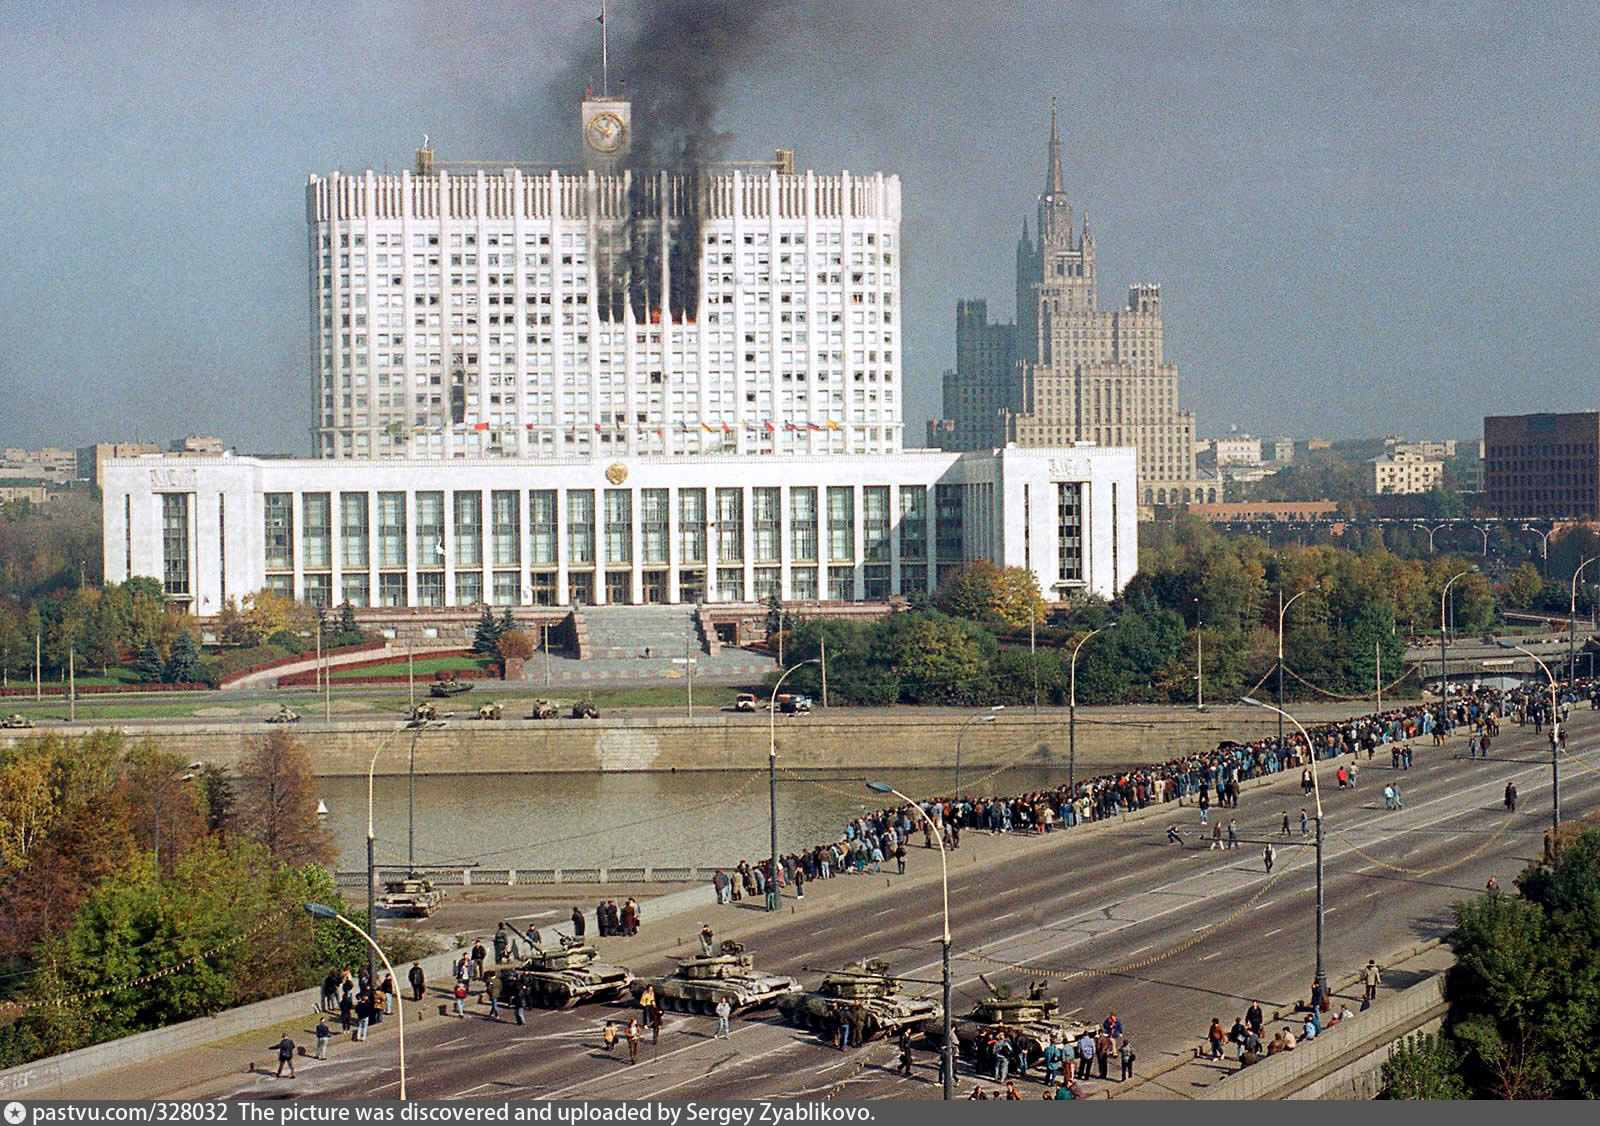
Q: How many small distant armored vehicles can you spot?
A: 7